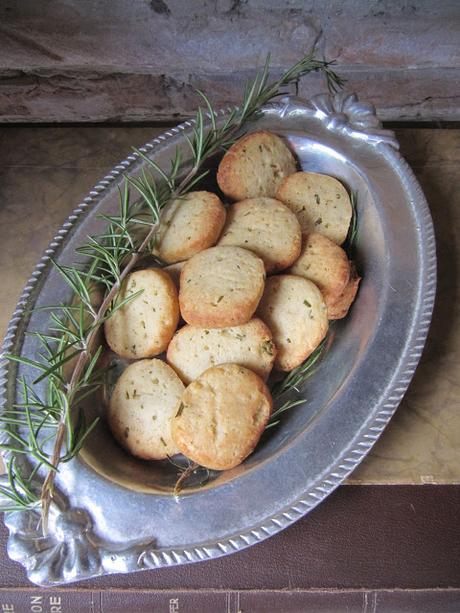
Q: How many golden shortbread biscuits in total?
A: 13